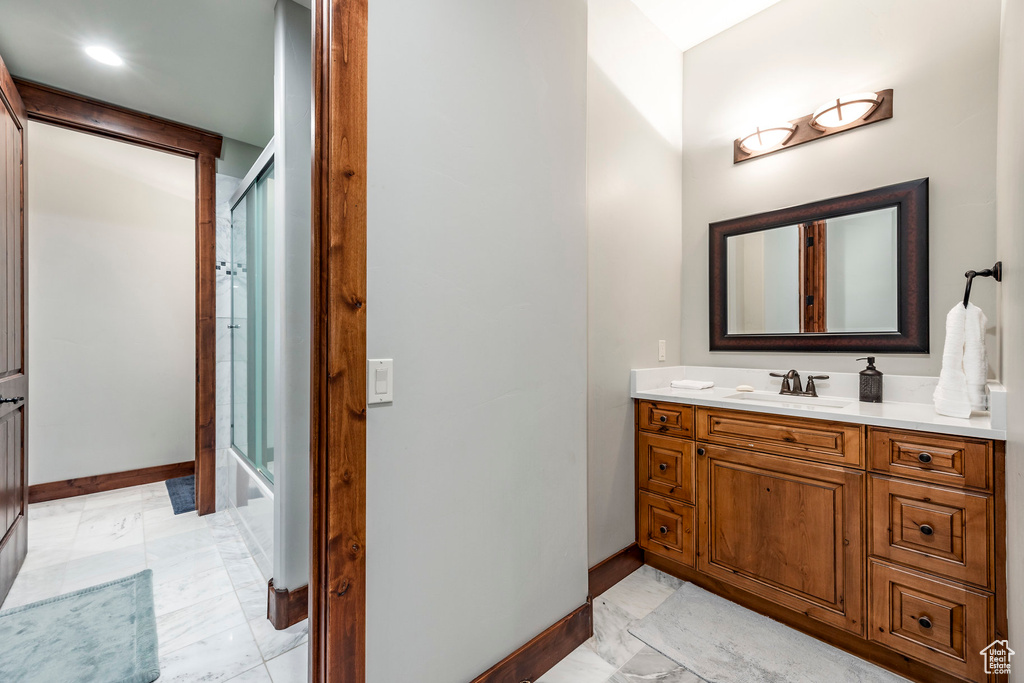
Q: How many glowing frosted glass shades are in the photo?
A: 2